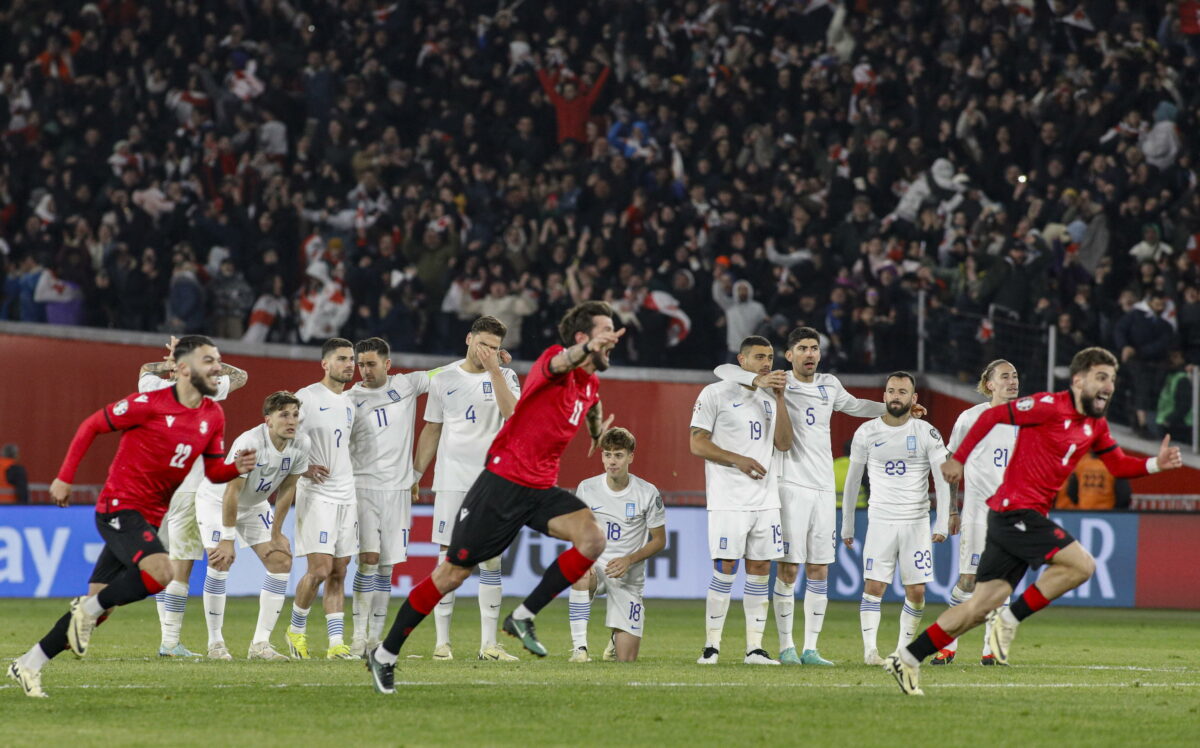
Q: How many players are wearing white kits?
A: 10